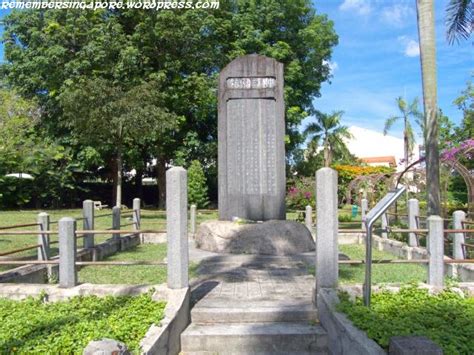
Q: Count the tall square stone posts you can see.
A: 2